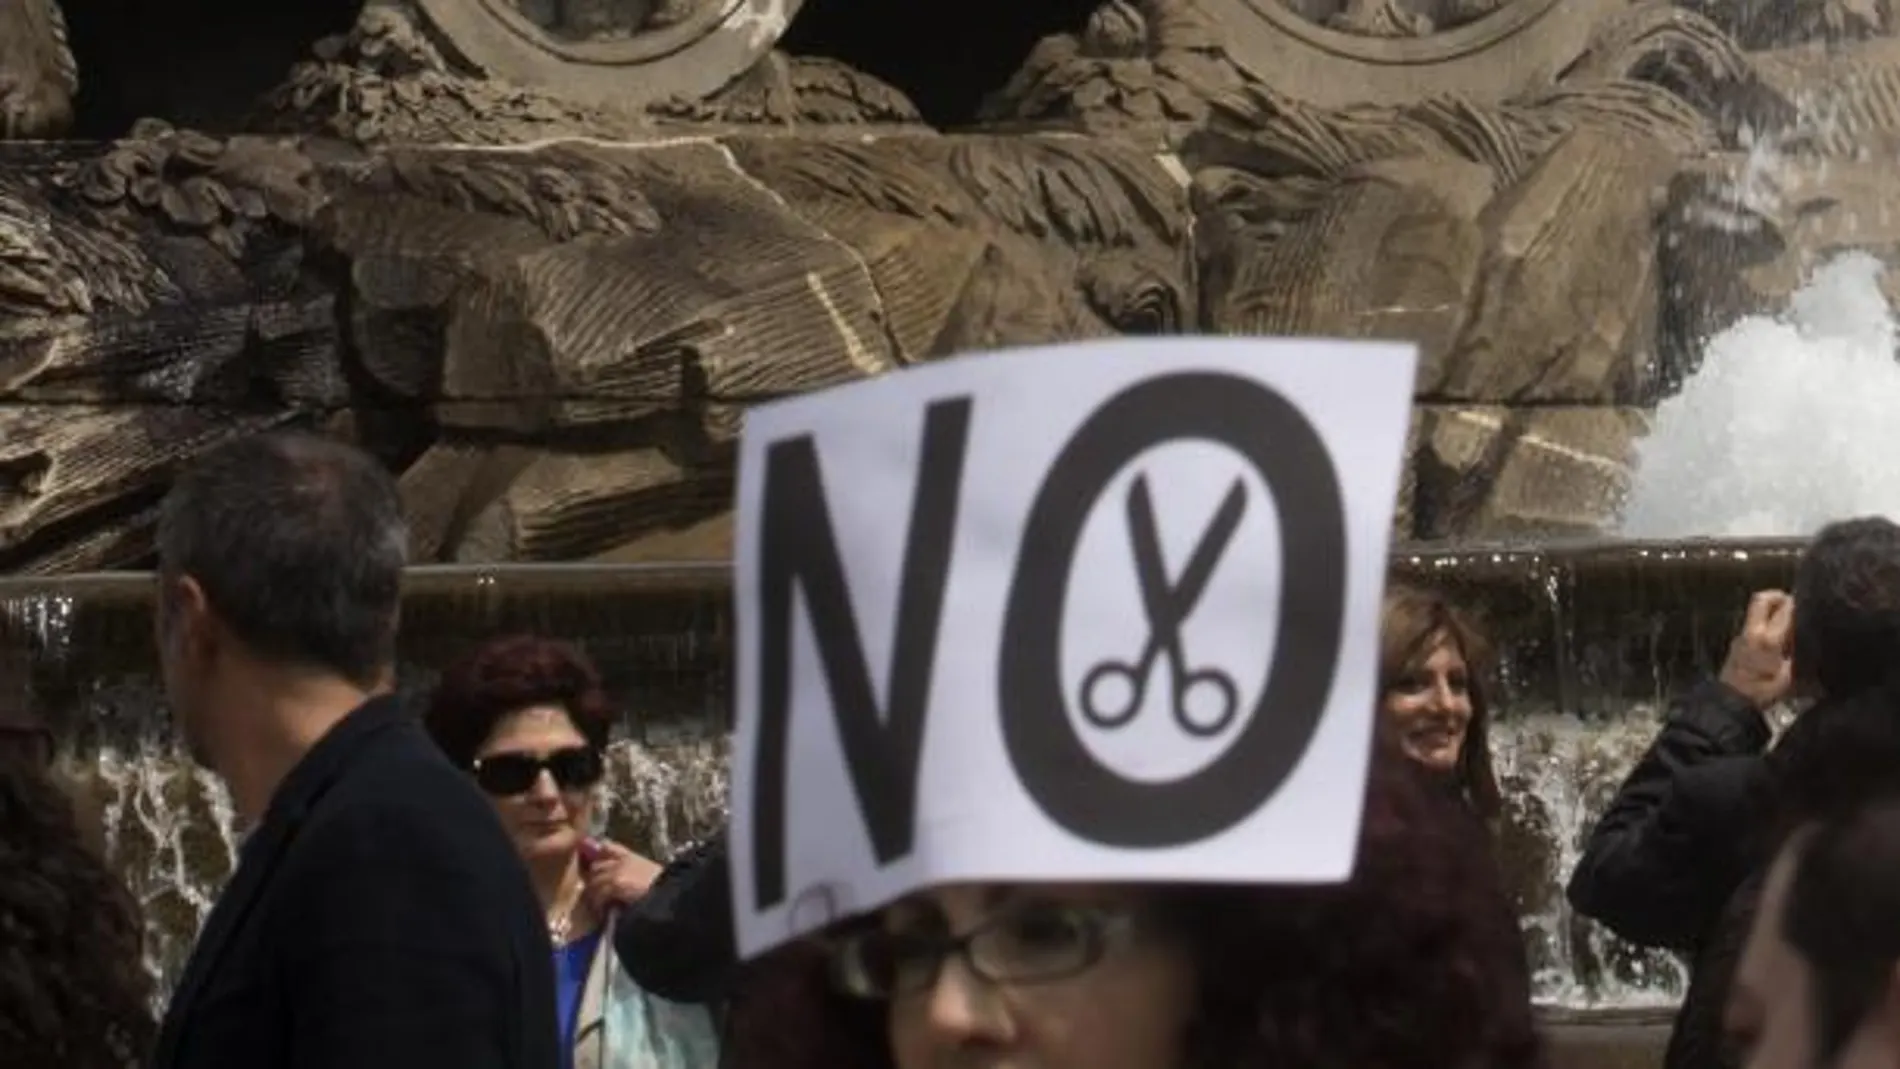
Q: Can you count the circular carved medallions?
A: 2